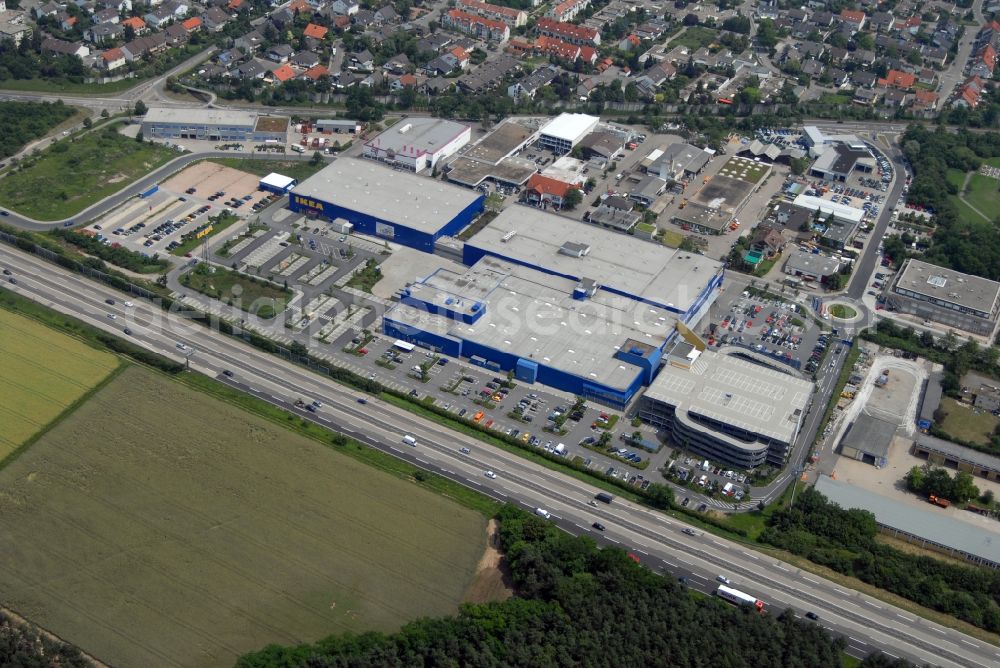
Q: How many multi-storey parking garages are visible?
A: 1